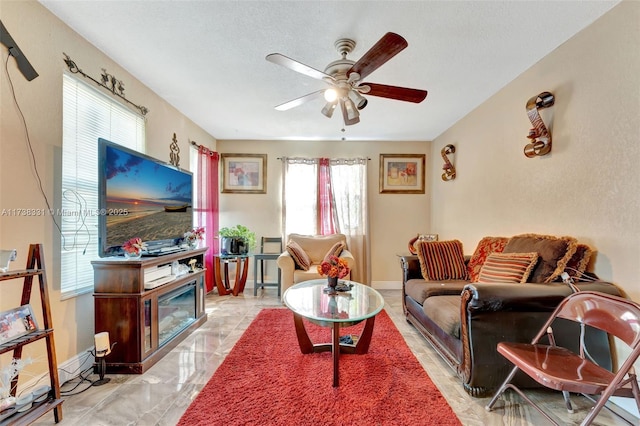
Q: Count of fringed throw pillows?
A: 5